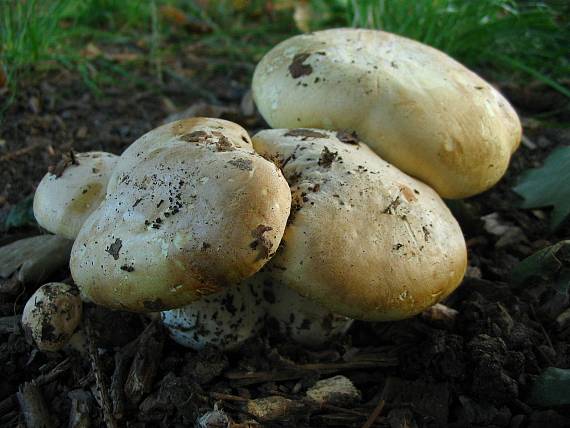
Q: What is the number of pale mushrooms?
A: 5